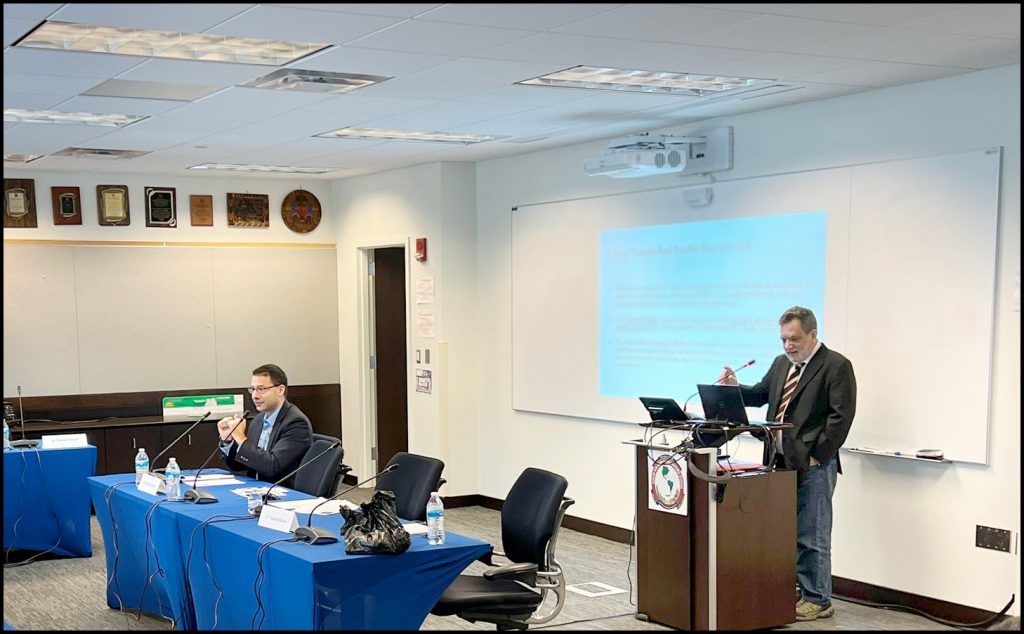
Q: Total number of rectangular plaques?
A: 6